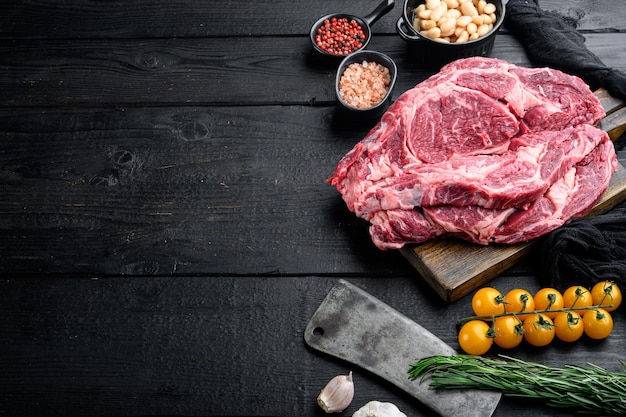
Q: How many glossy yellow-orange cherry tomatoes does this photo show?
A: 10